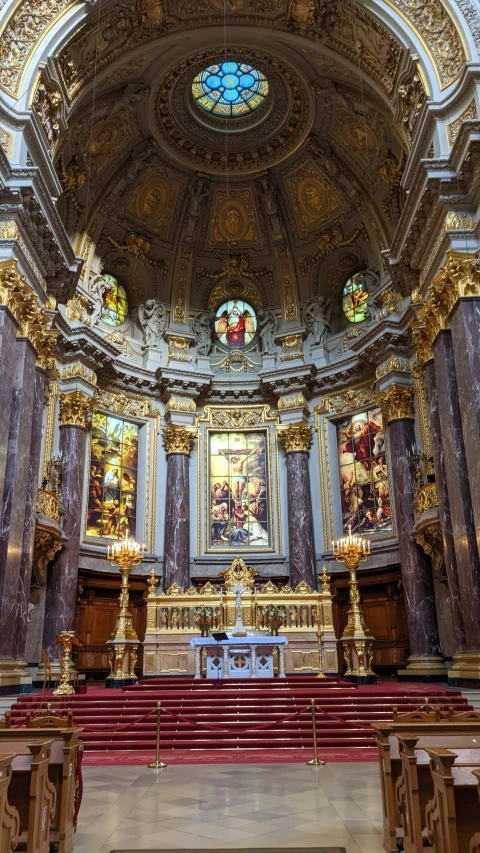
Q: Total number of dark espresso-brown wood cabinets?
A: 2